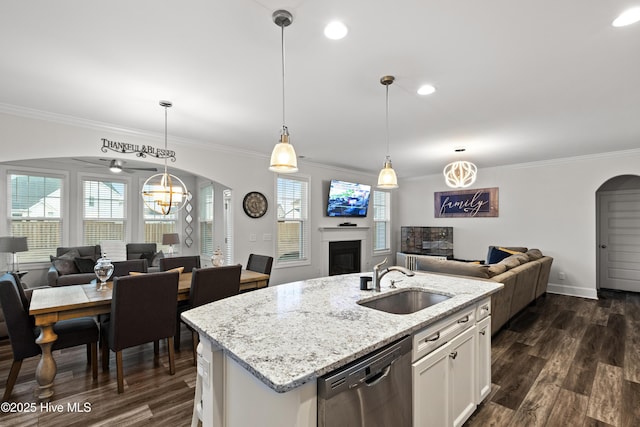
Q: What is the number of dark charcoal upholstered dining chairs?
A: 6